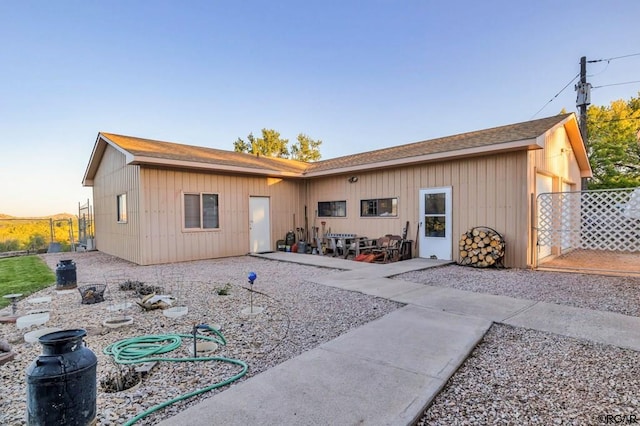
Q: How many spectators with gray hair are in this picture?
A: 0